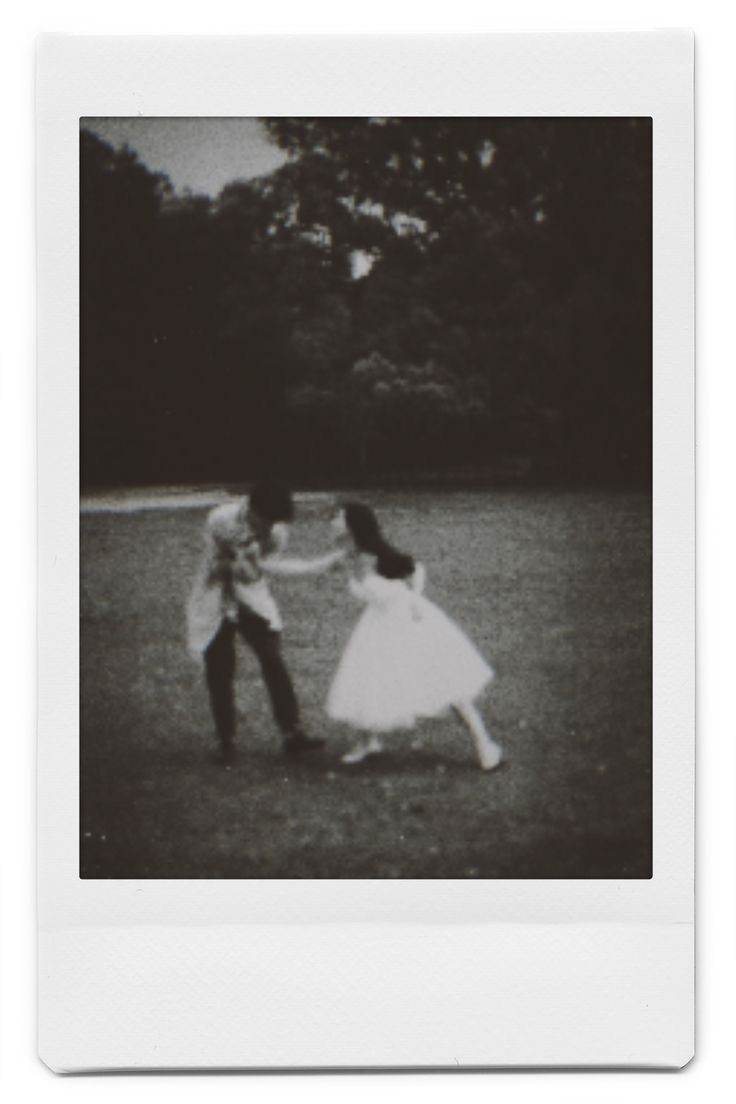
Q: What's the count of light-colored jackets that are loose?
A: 1